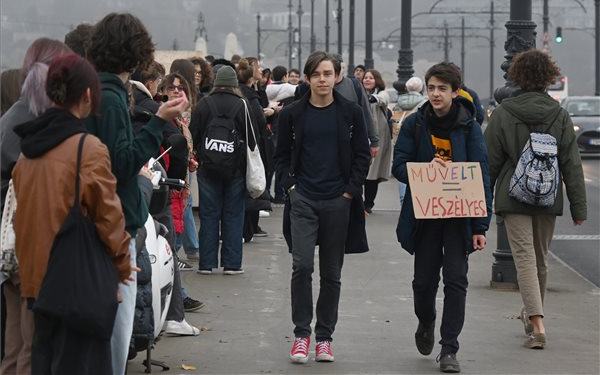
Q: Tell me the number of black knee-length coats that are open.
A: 1